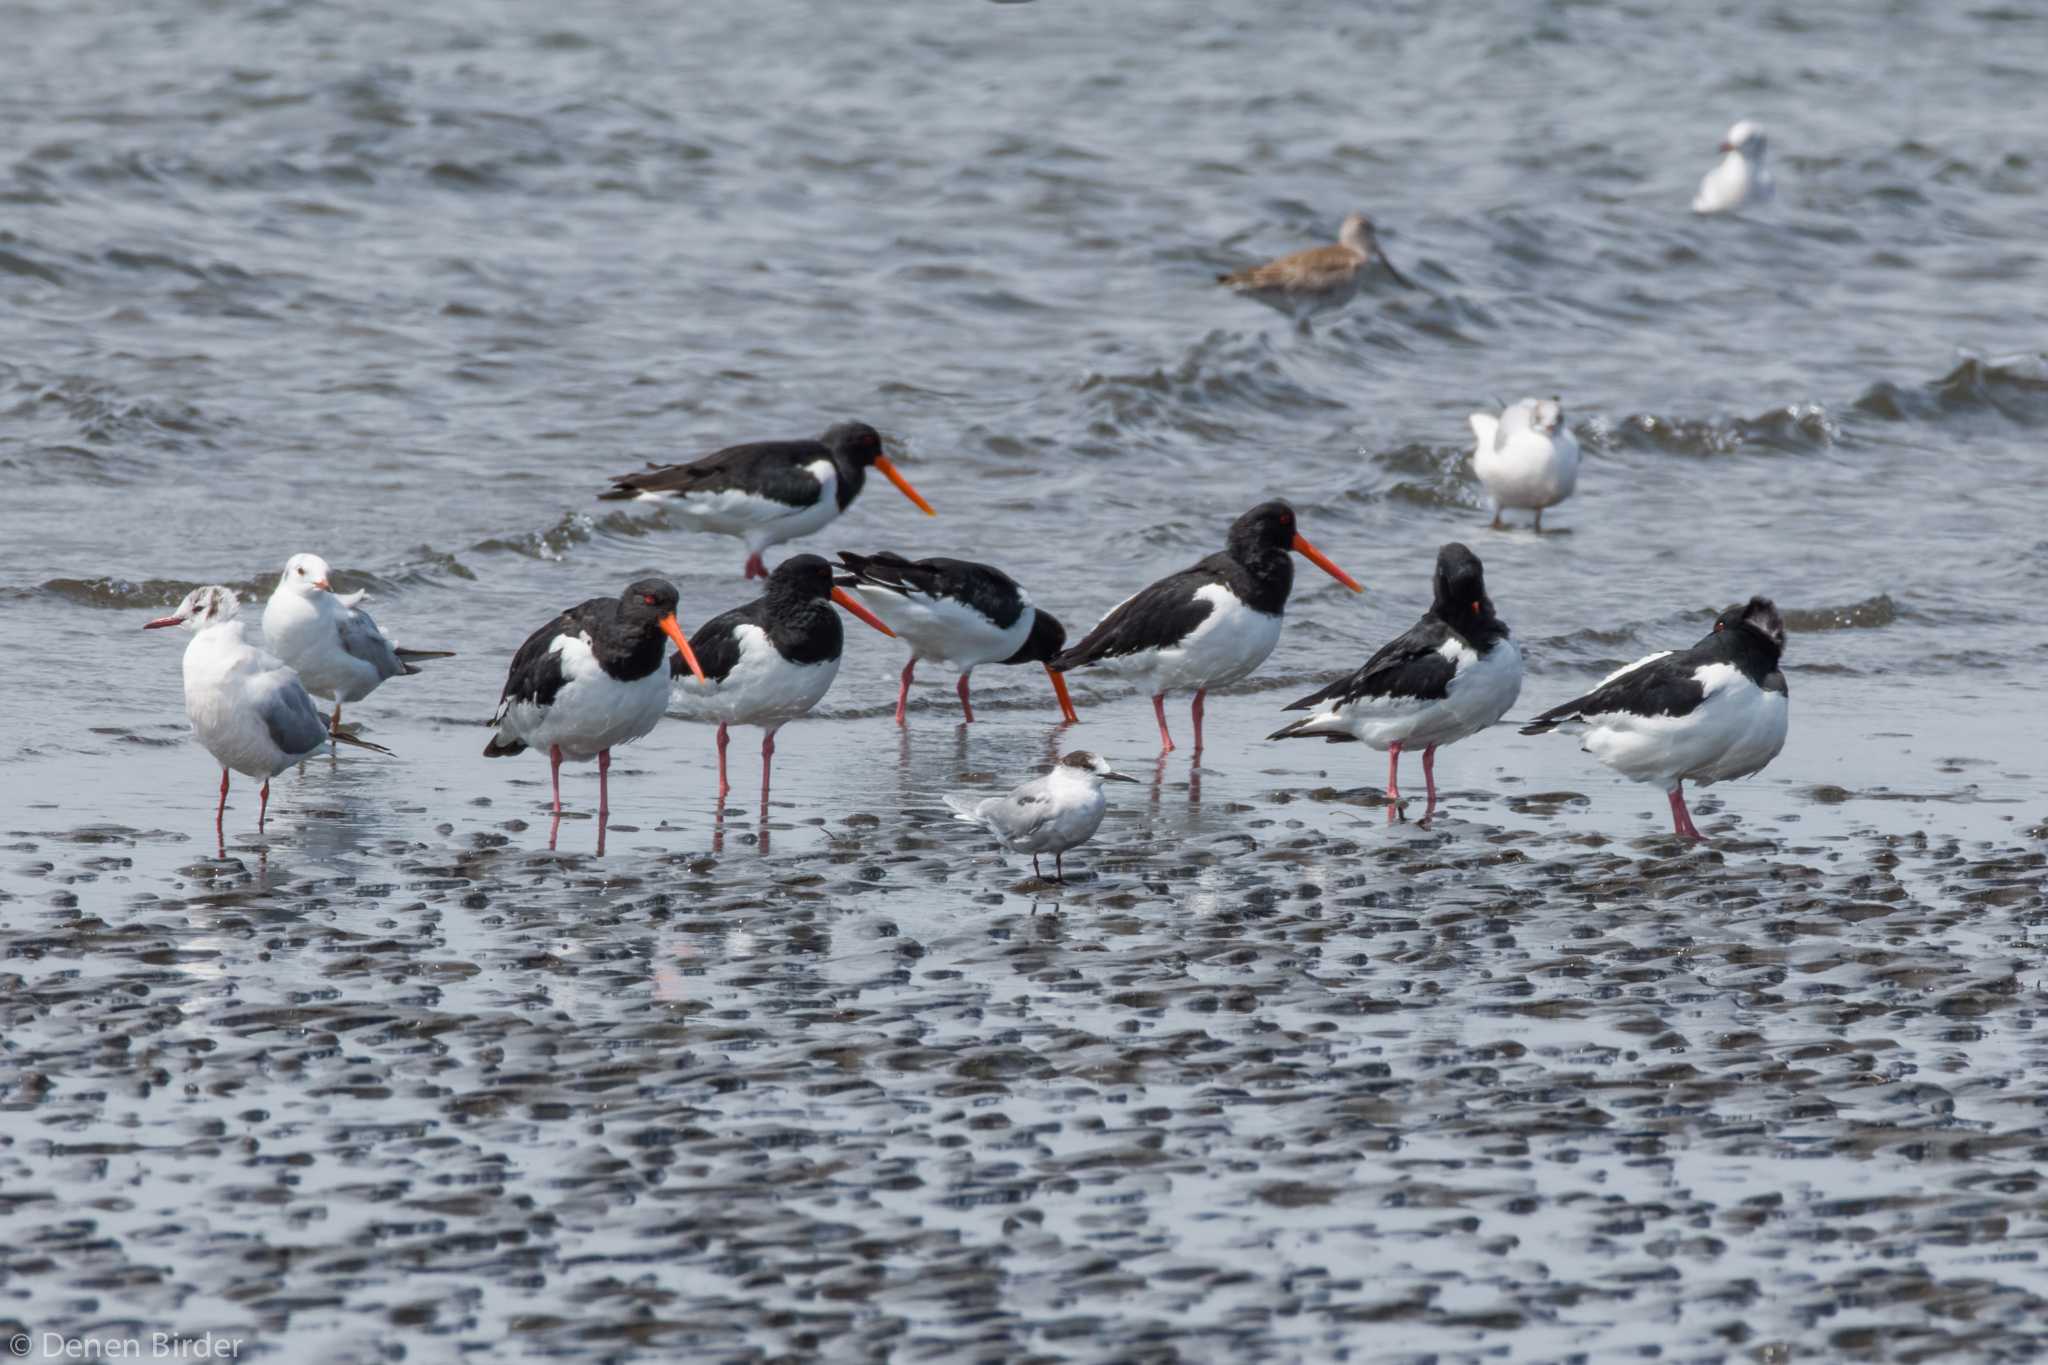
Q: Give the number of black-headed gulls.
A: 4